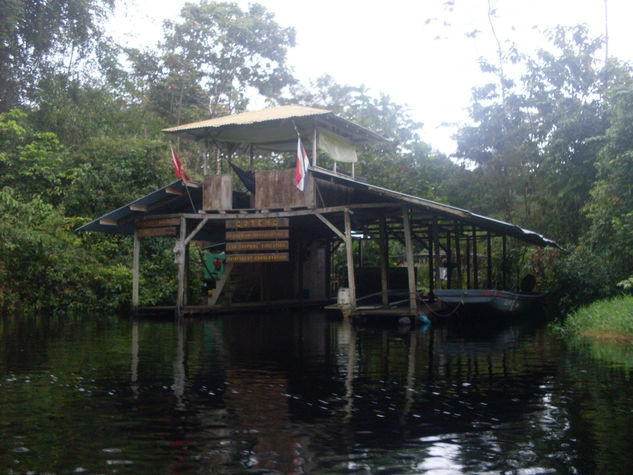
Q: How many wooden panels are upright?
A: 2